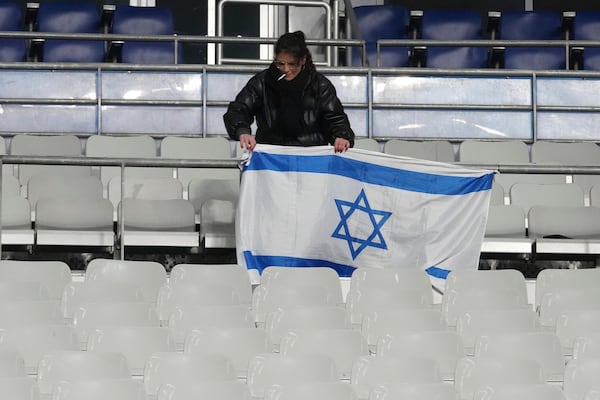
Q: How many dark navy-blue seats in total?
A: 14